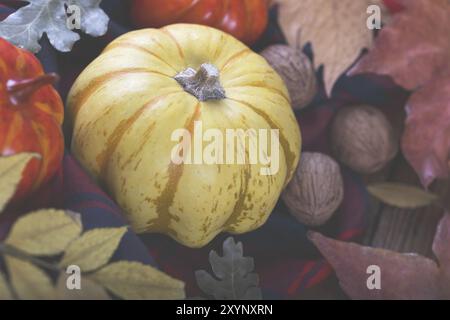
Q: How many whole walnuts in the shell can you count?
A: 3